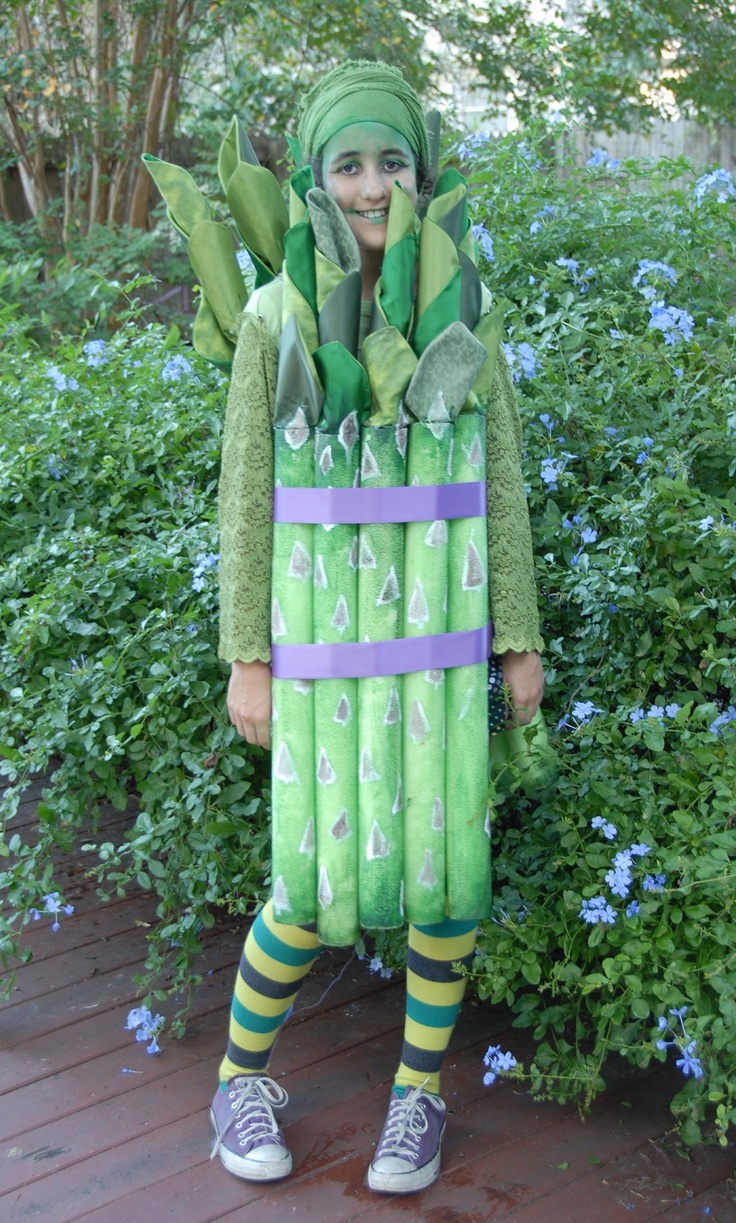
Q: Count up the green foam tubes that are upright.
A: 5